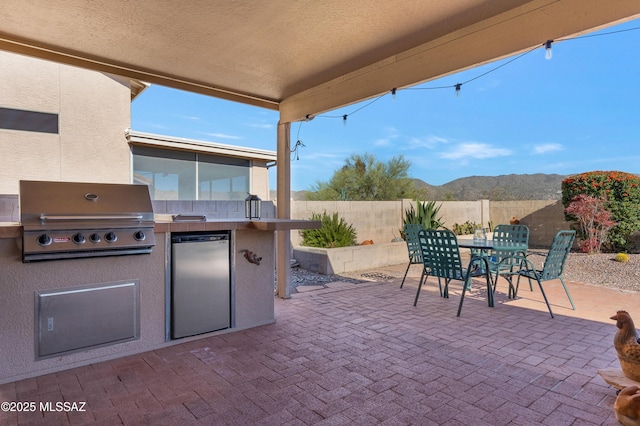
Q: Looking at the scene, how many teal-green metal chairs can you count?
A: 4